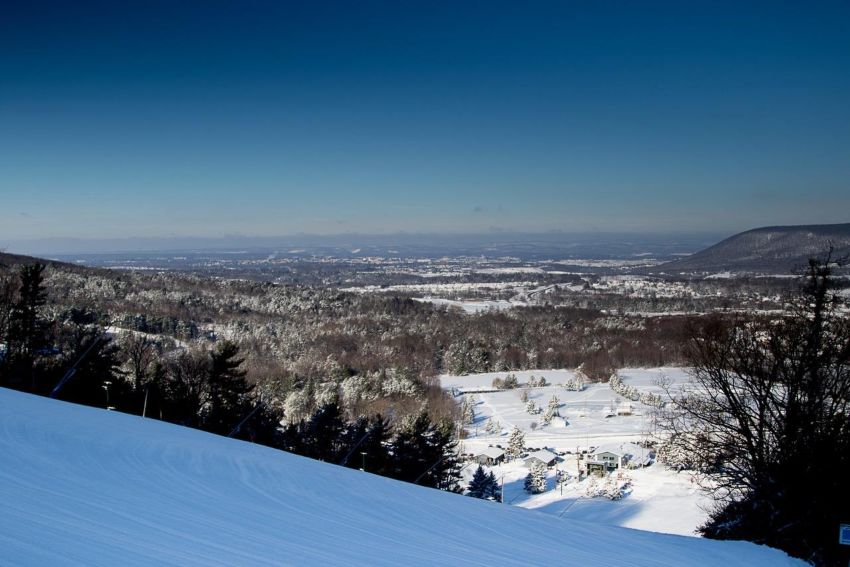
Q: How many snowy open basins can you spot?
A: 1